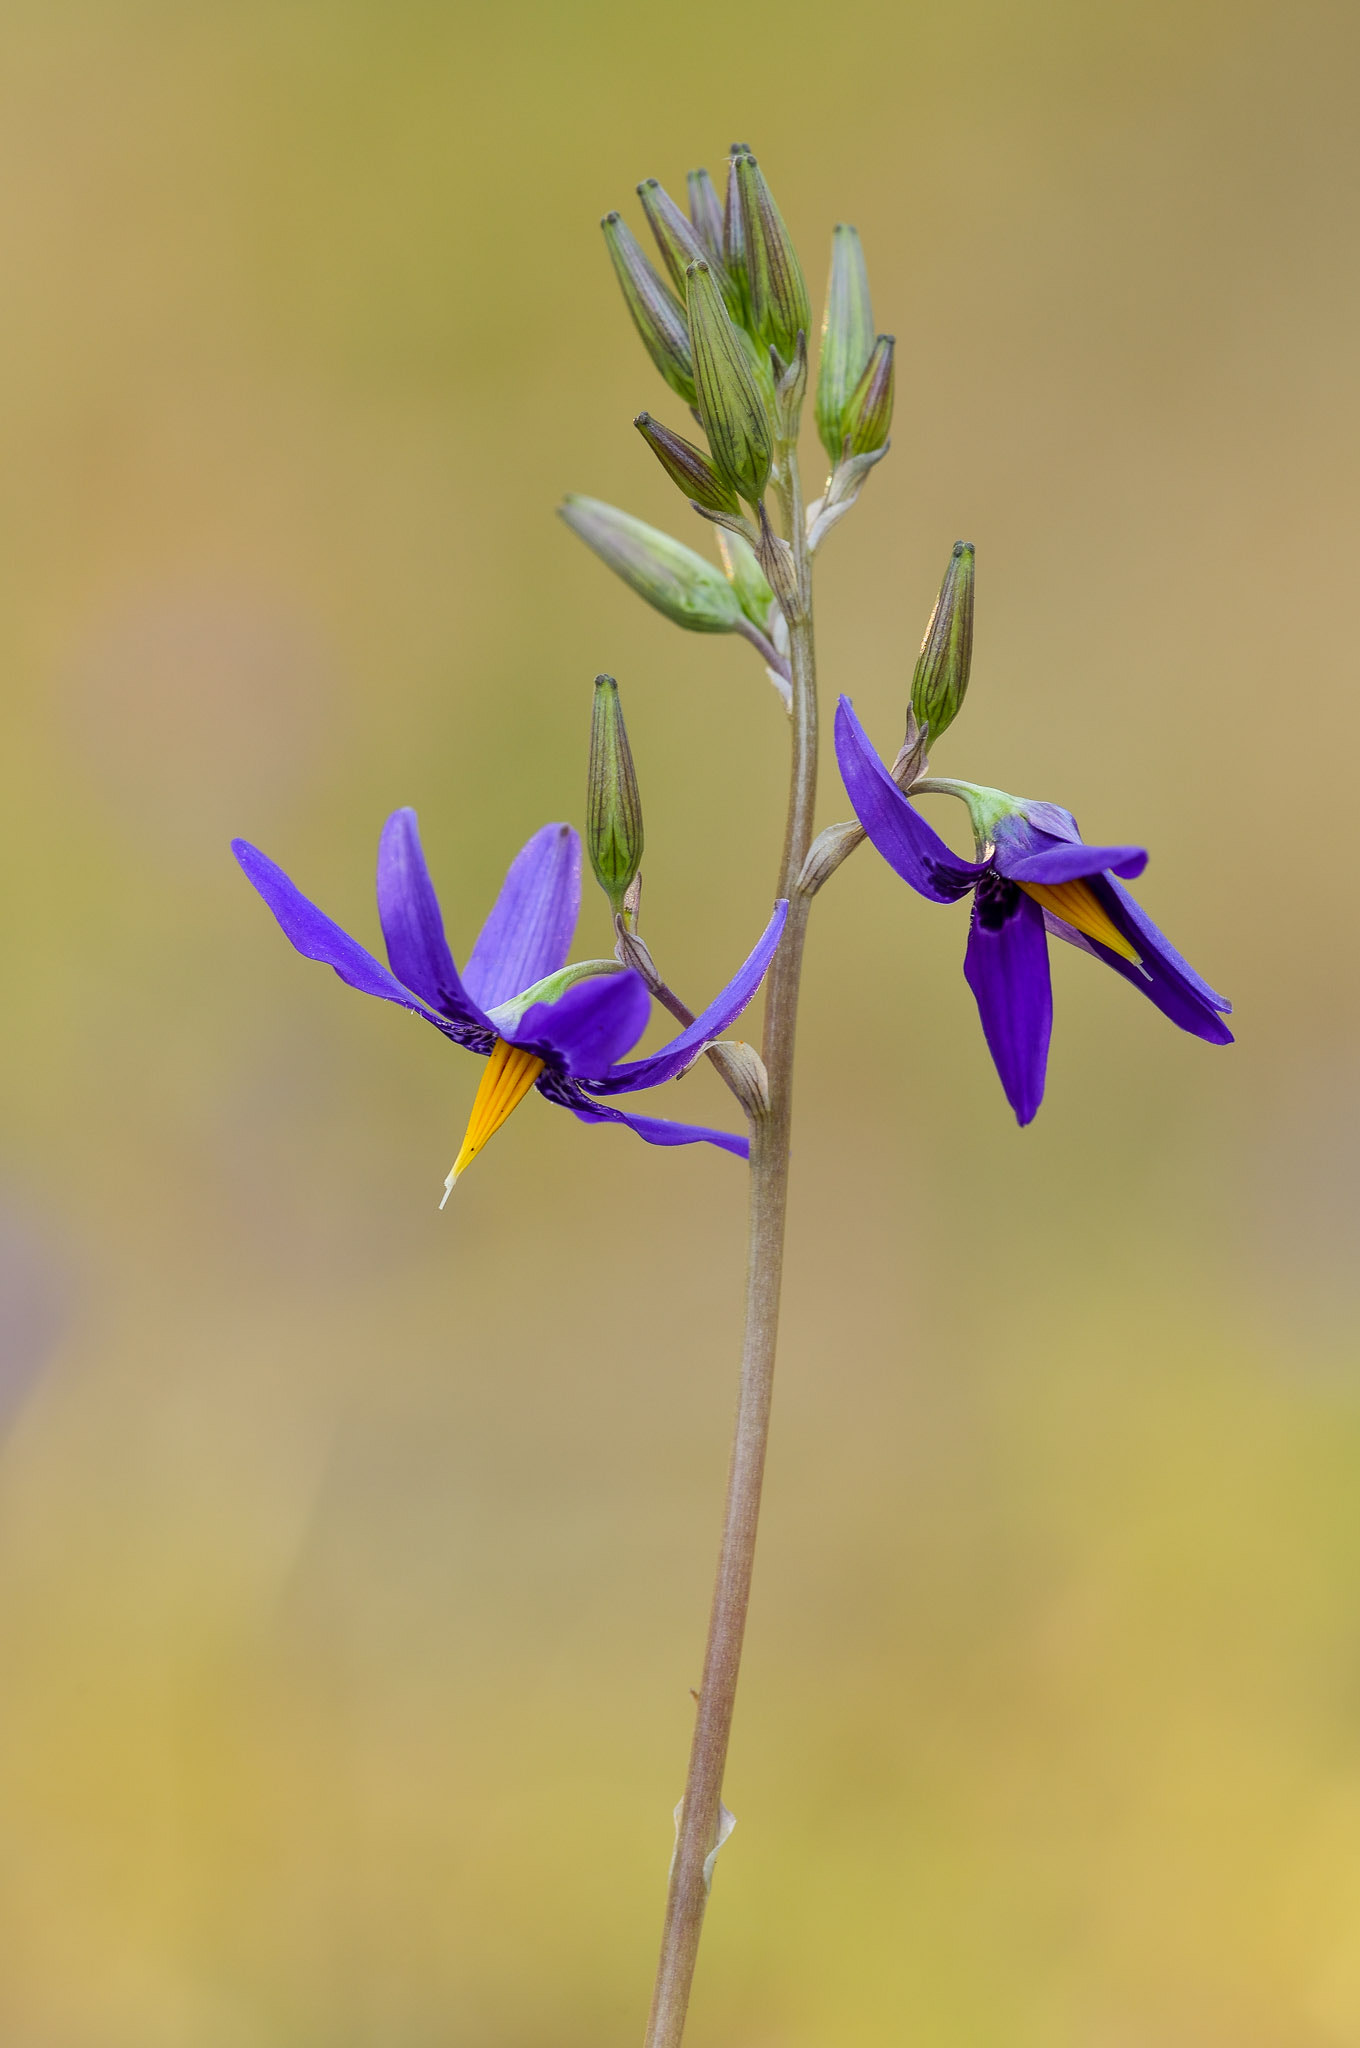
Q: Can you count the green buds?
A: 13